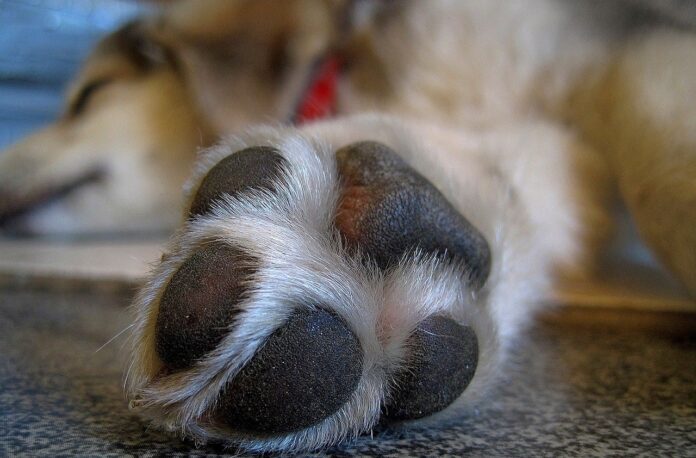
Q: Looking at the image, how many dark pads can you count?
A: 5